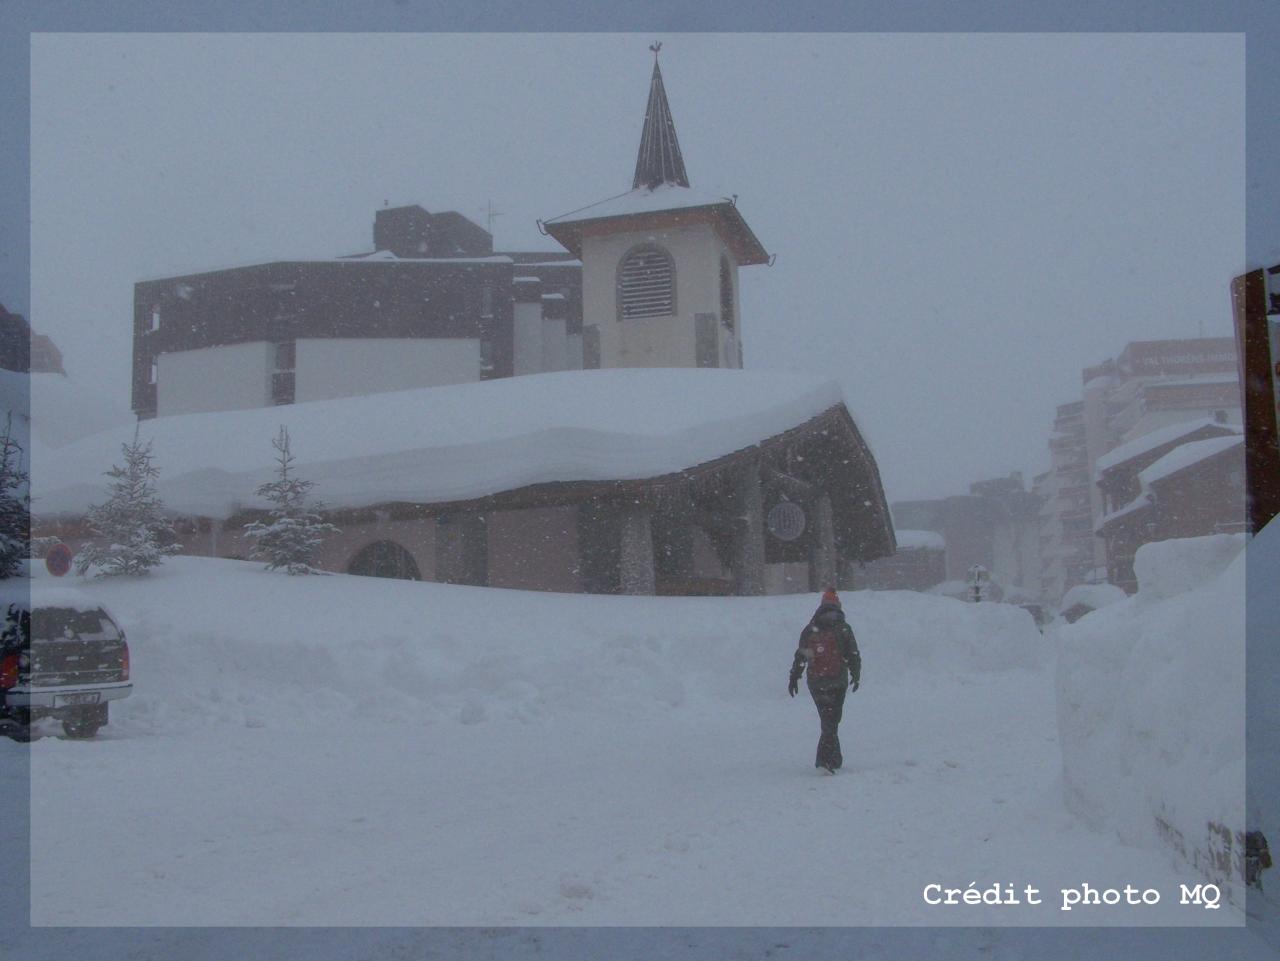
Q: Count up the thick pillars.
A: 3